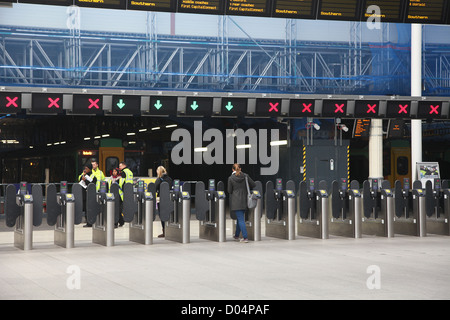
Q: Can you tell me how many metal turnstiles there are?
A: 13